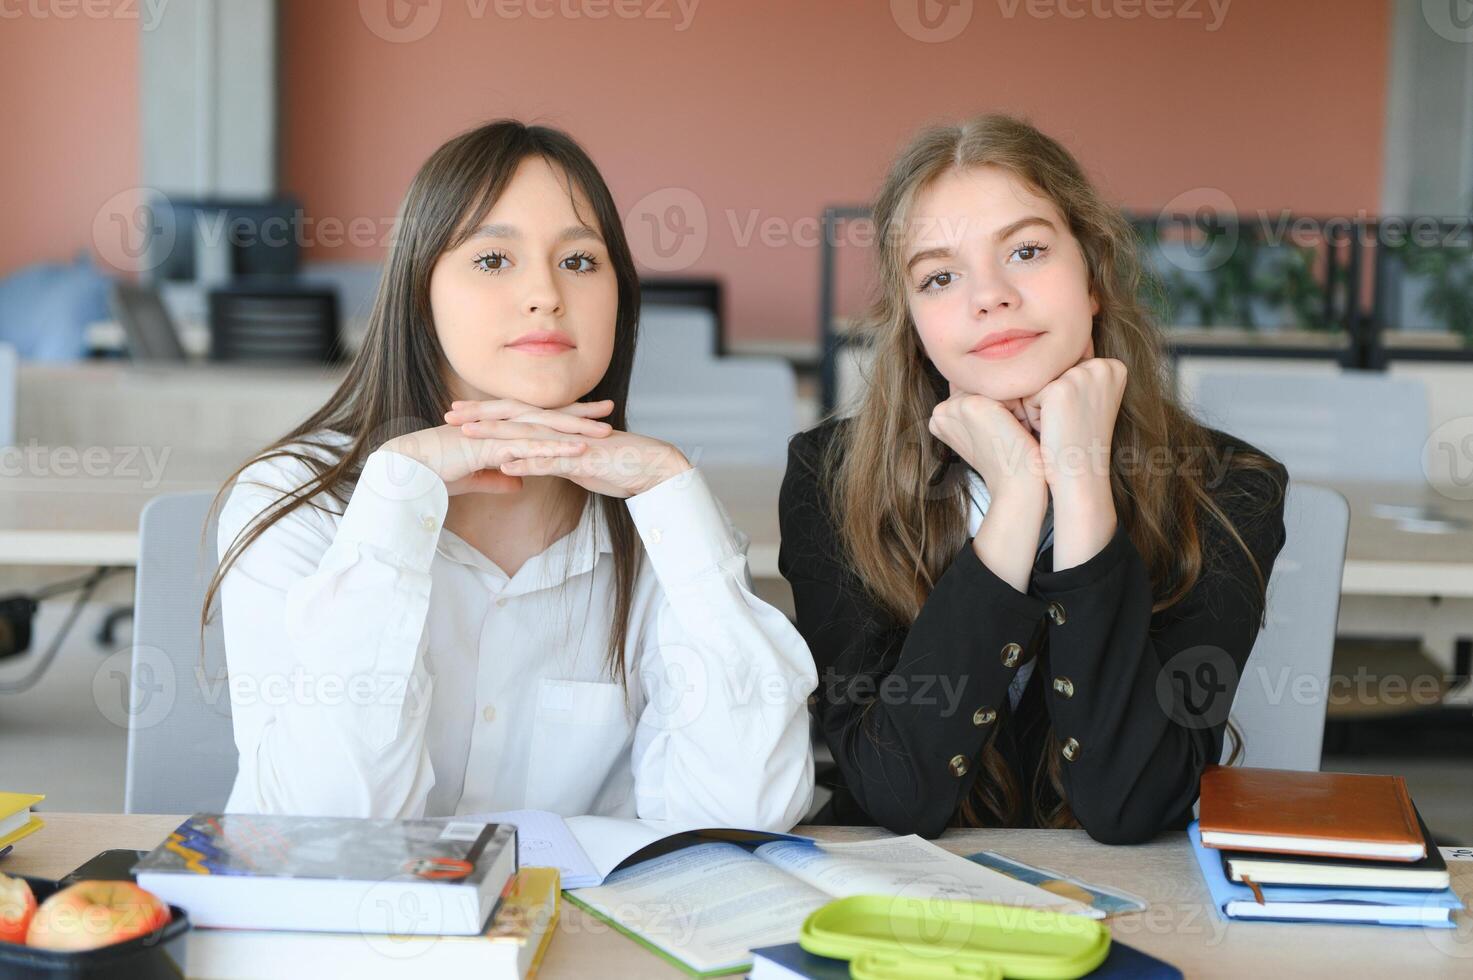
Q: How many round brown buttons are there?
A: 6